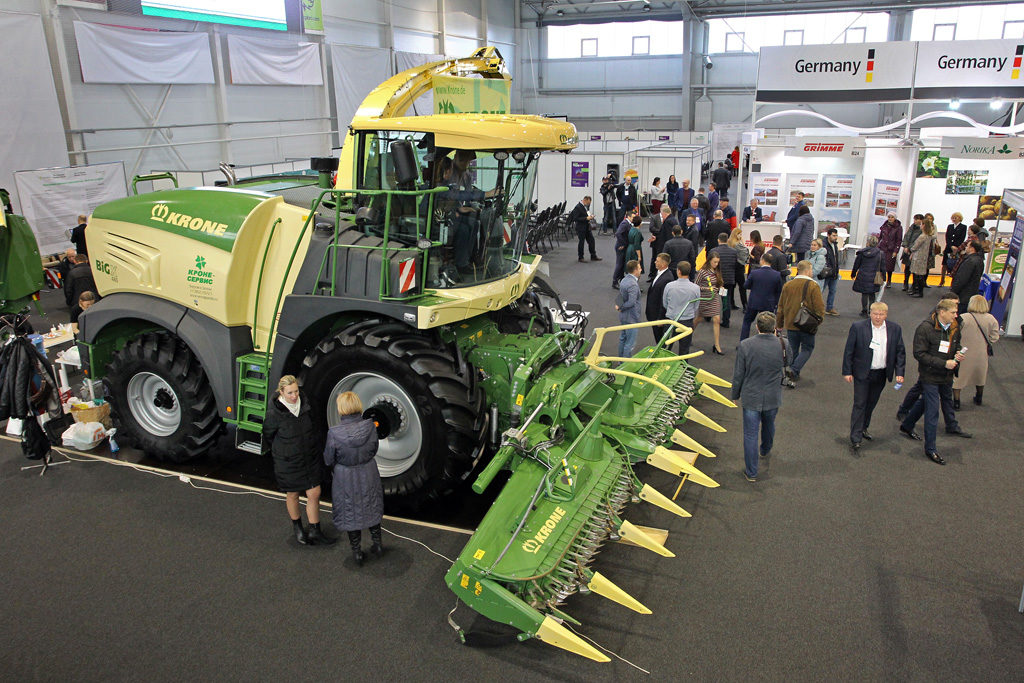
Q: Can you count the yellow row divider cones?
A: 9